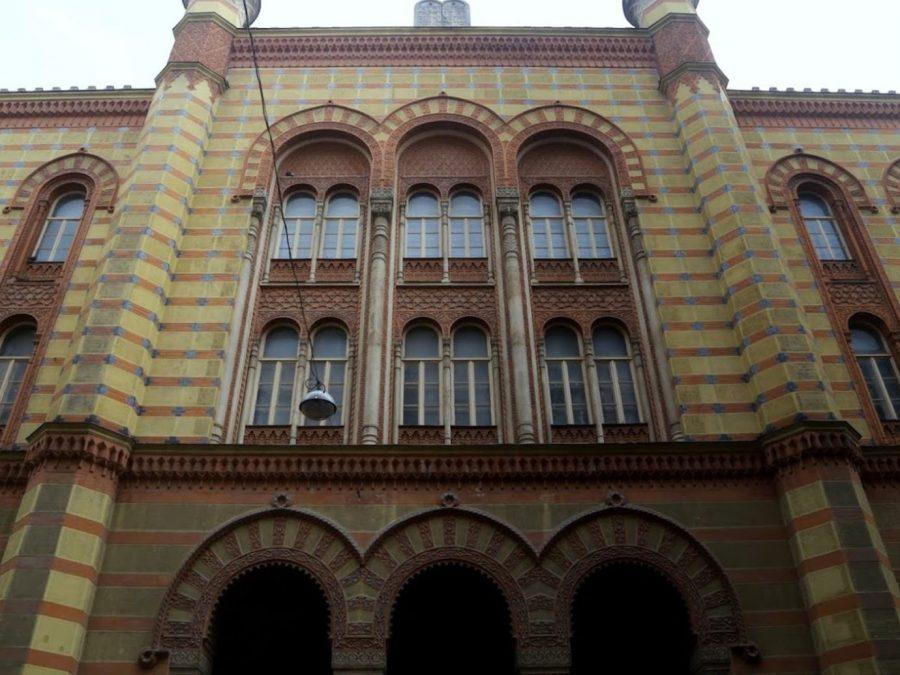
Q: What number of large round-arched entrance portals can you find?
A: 3